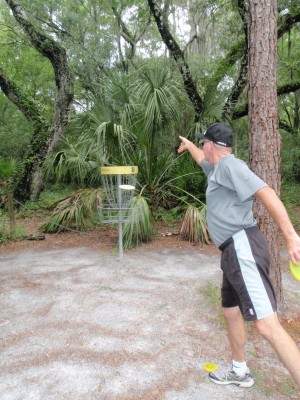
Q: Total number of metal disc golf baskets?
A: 1